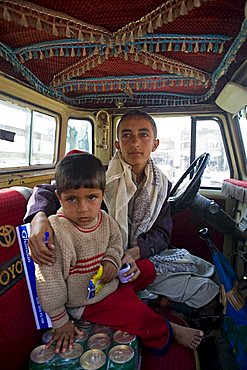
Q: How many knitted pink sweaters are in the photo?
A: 0